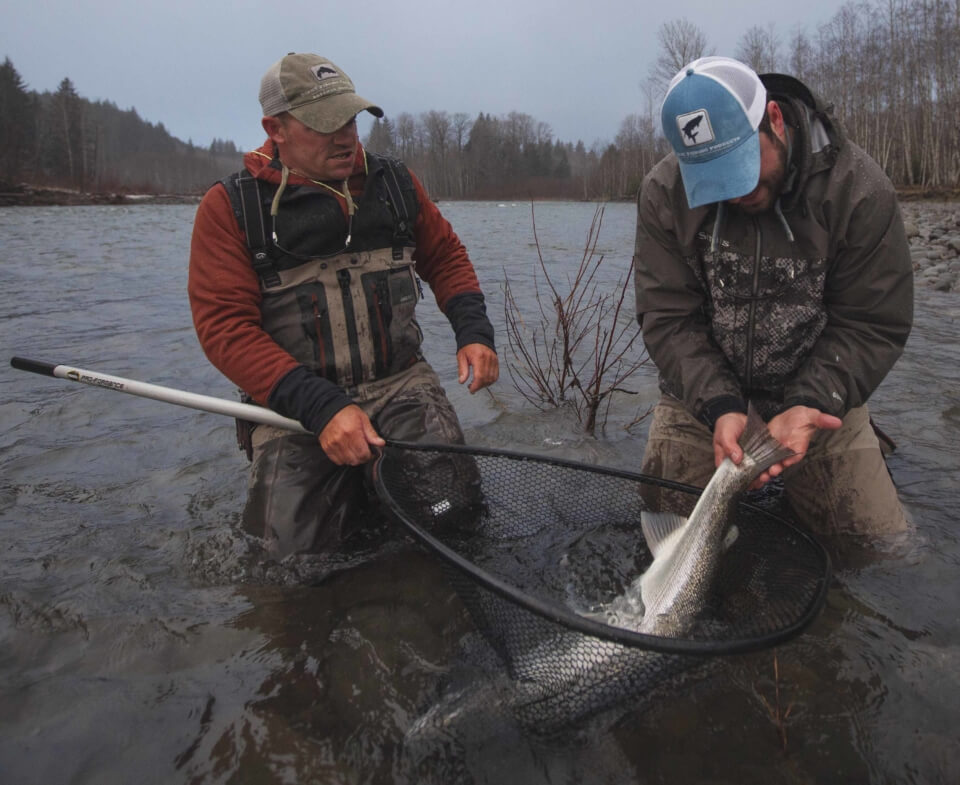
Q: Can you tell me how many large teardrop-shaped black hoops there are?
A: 1